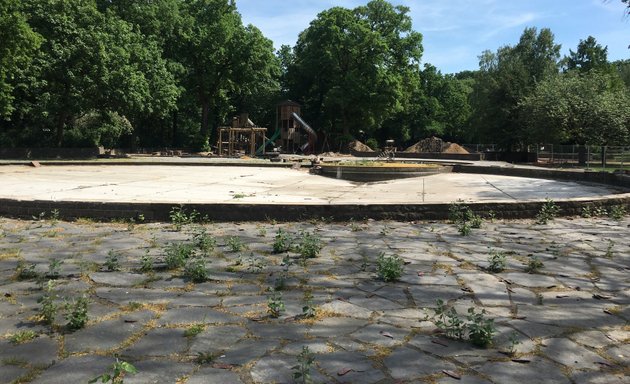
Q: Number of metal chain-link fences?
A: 1